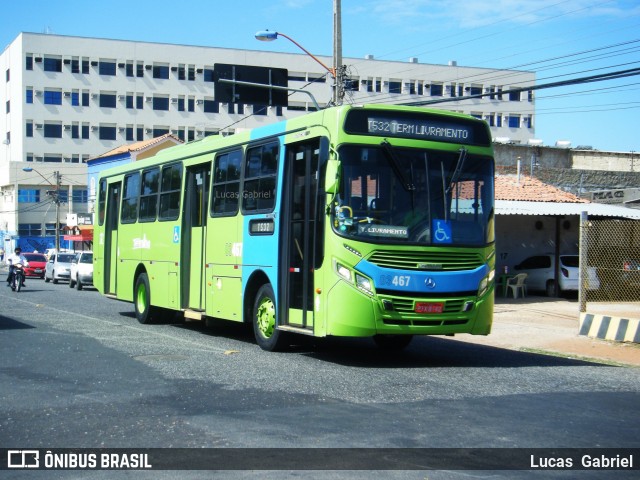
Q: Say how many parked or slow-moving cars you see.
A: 4